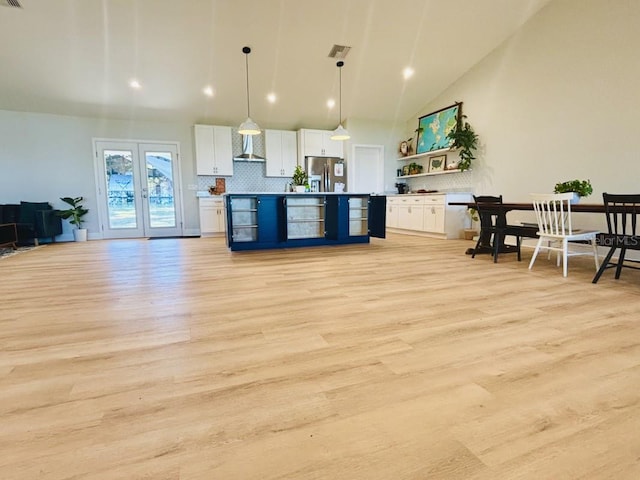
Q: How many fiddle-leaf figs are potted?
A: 1